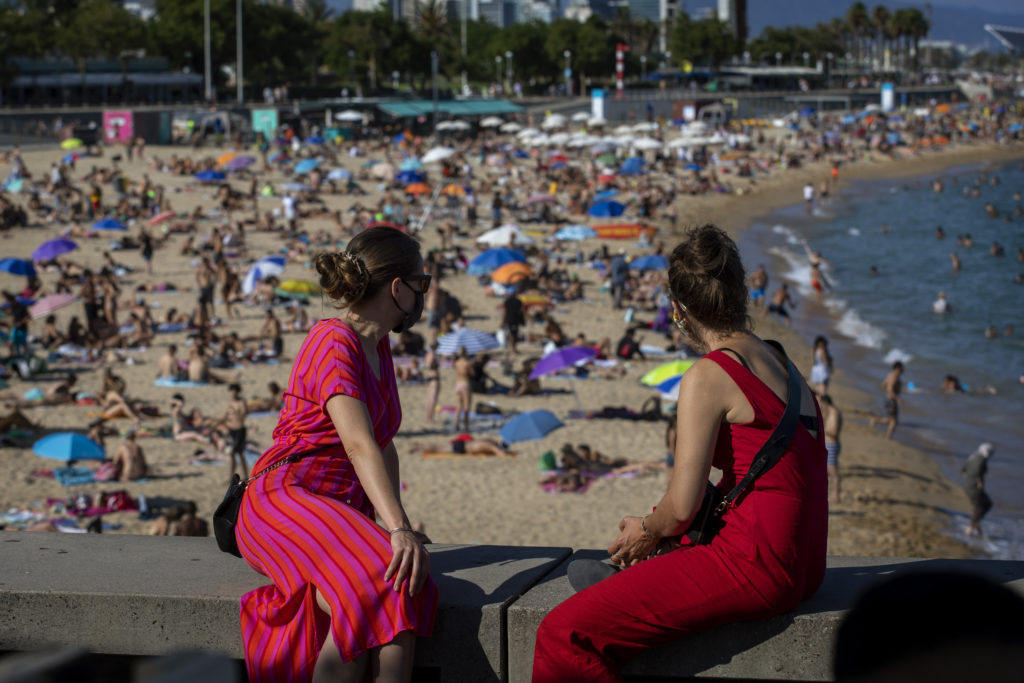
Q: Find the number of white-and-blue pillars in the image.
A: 2